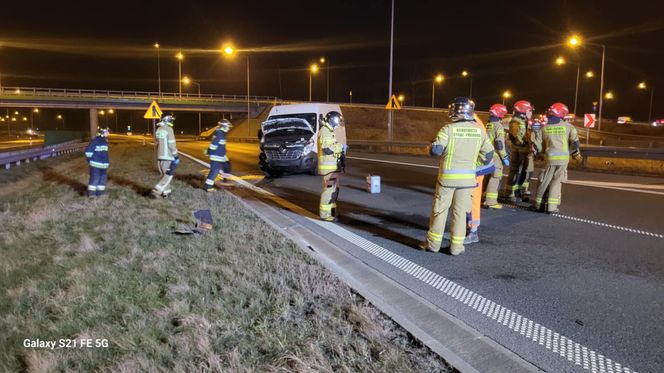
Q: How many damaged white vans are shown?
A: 1